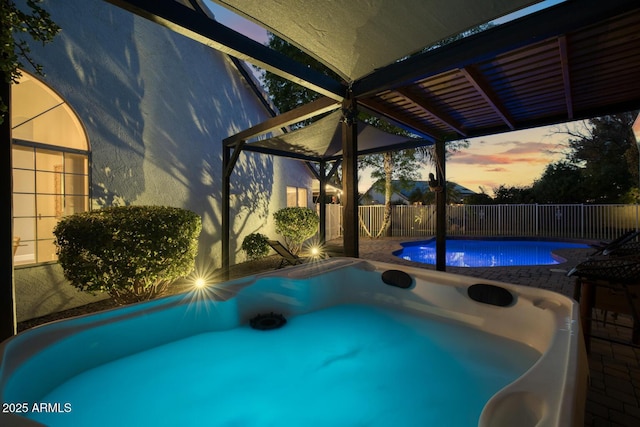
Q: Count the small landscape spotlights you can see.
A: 2